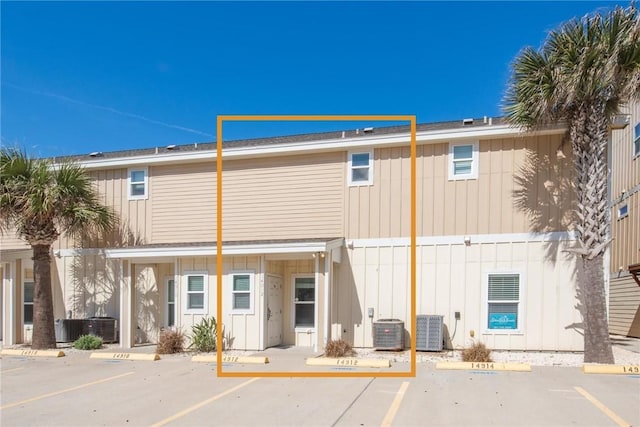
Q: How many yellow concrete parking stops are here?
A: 6